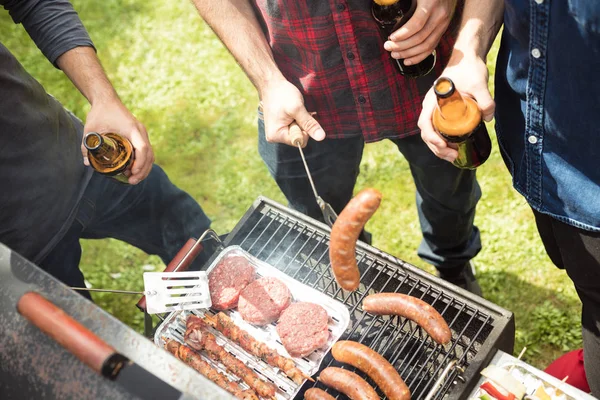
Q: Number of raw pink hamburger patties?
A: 3